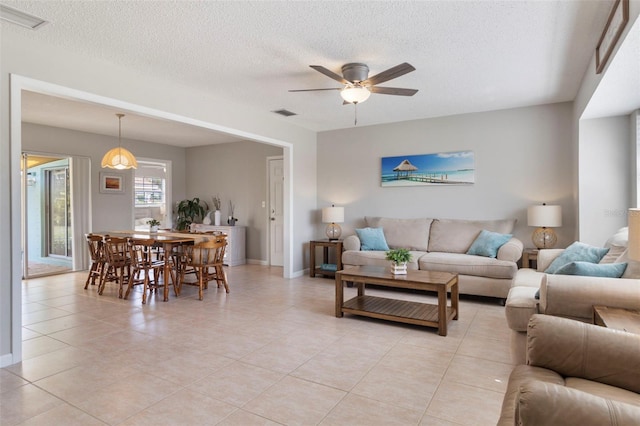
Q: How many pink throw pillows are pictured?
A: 0